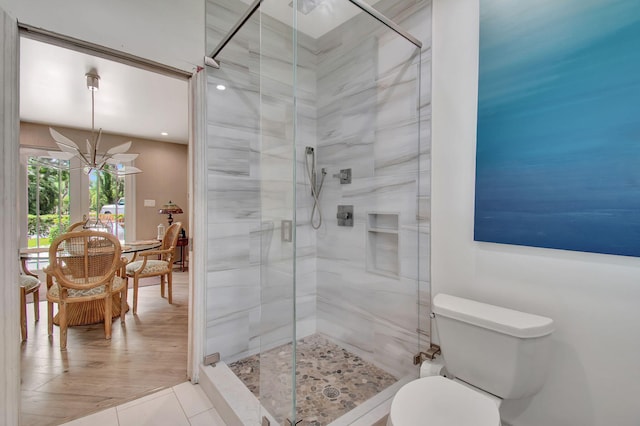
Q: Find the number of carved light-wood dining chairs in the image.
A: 4